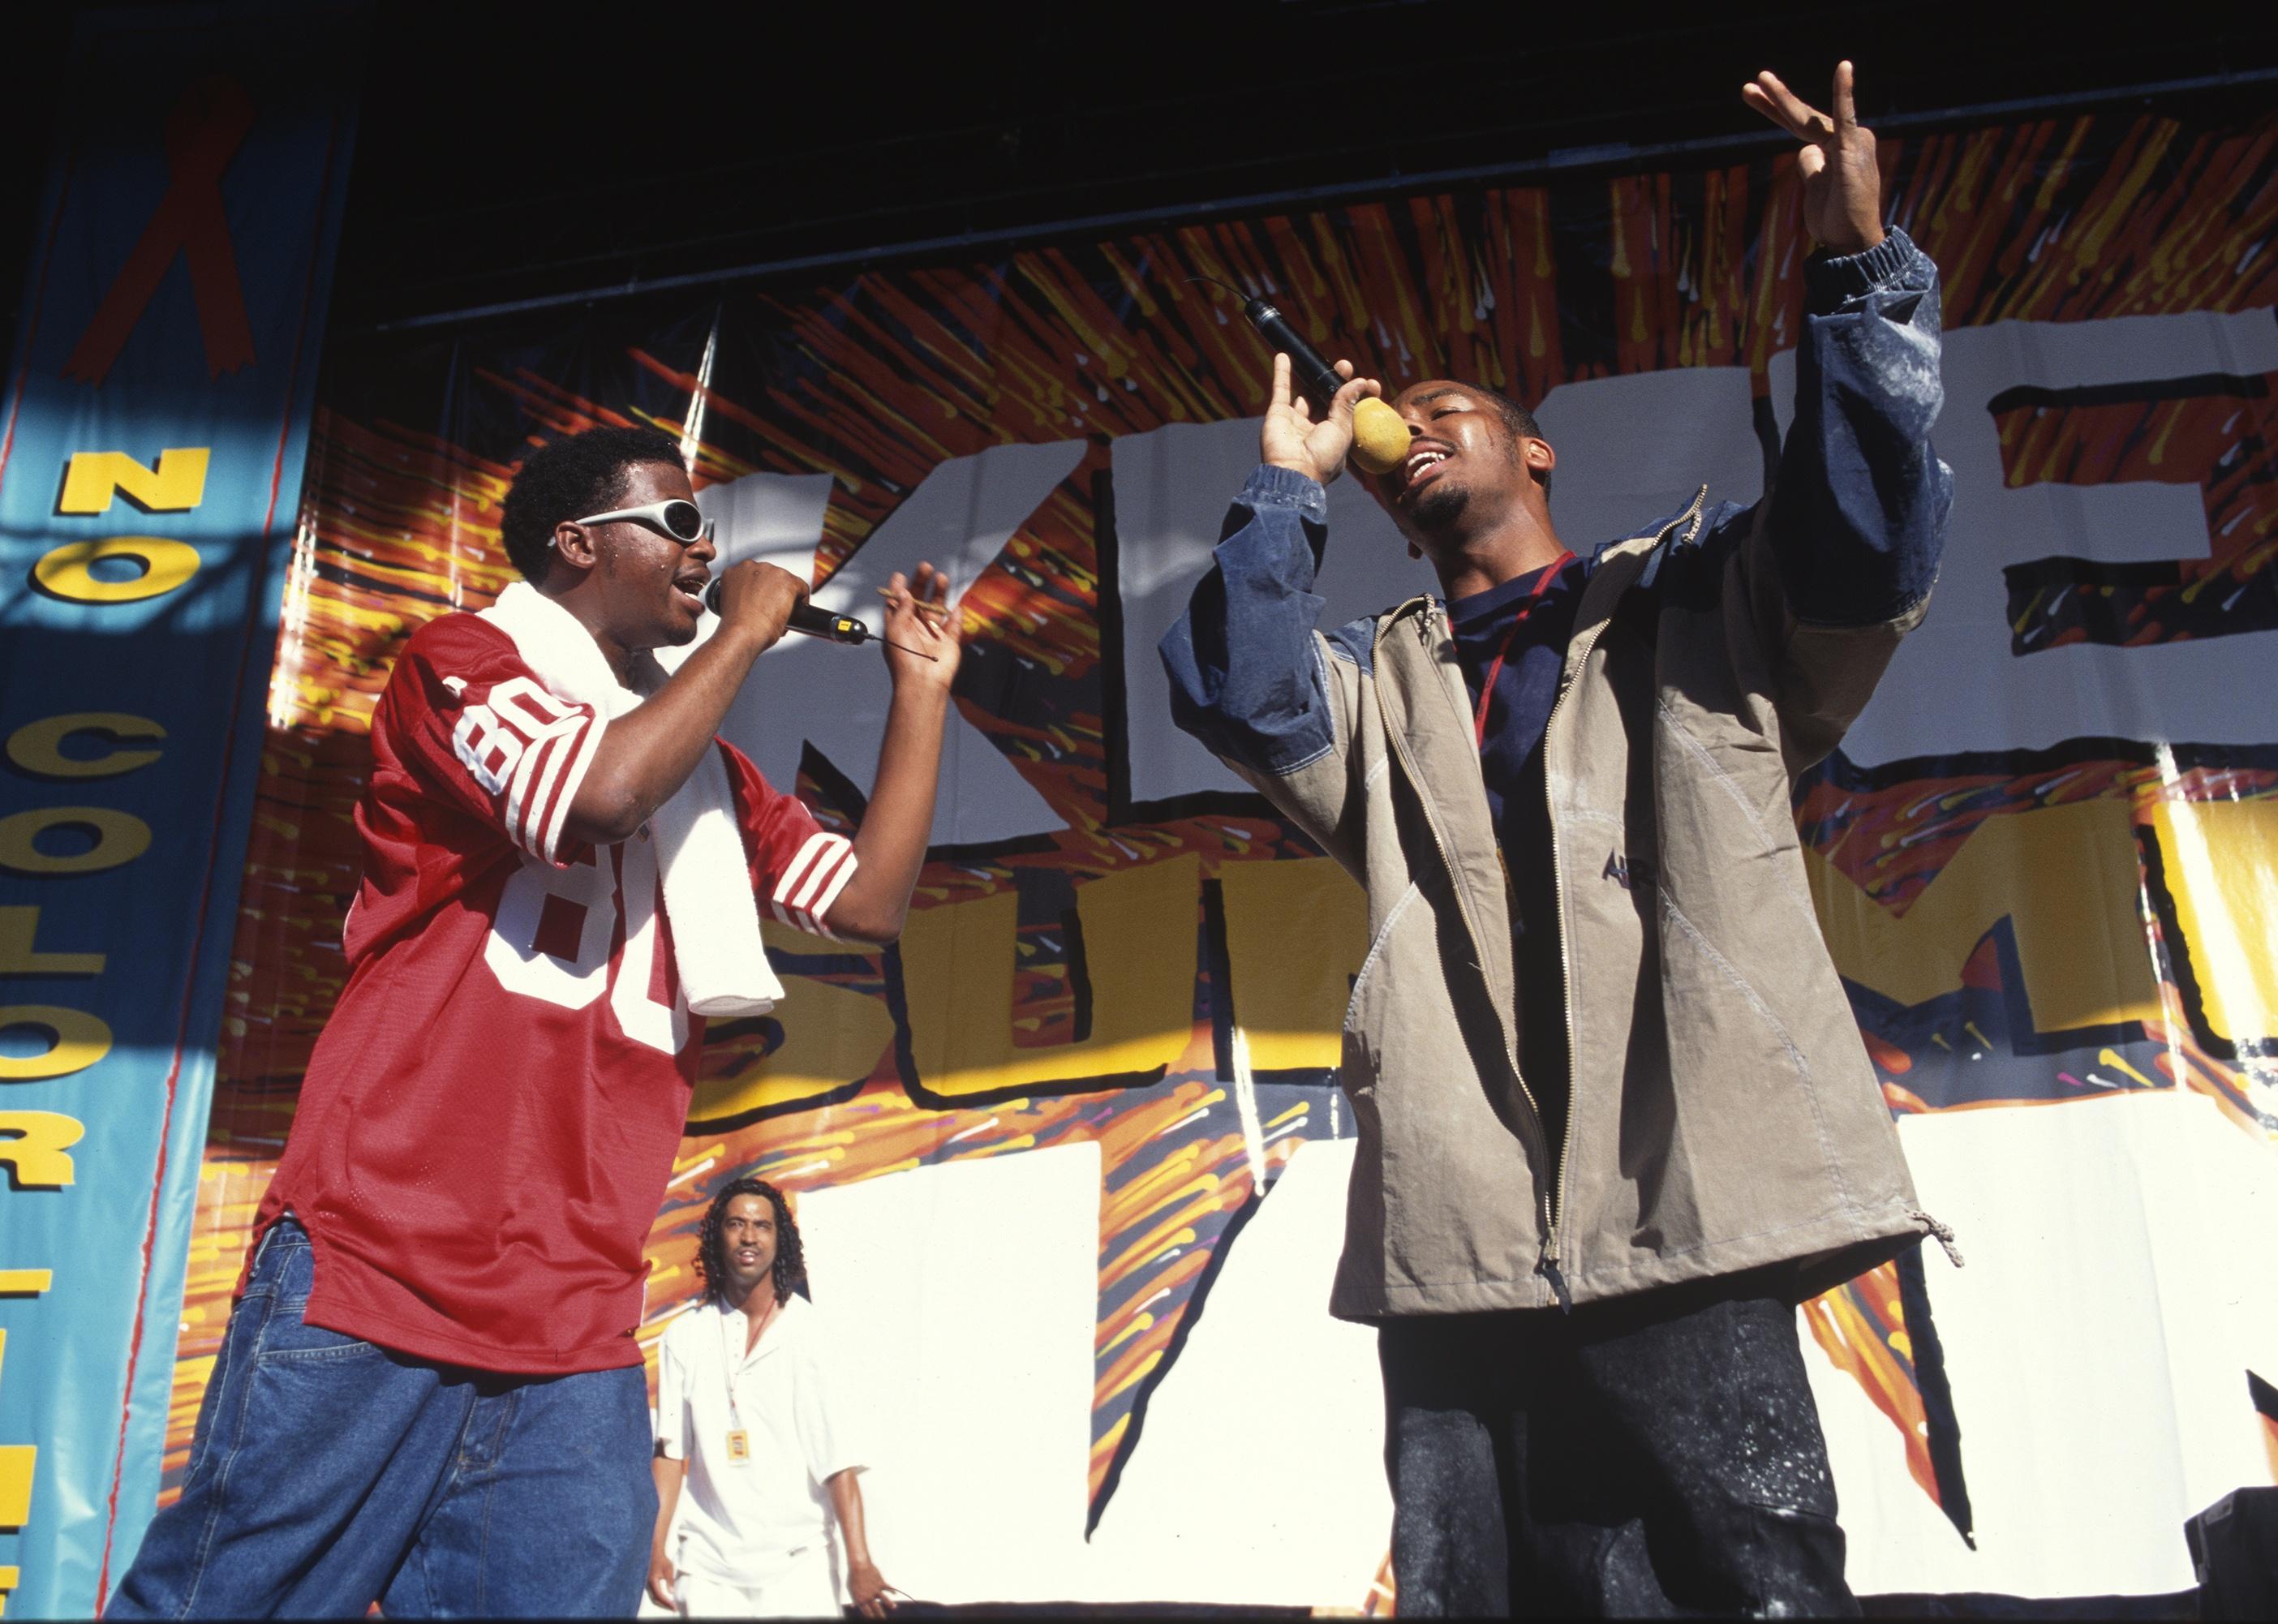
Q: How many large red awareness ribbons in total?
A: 1